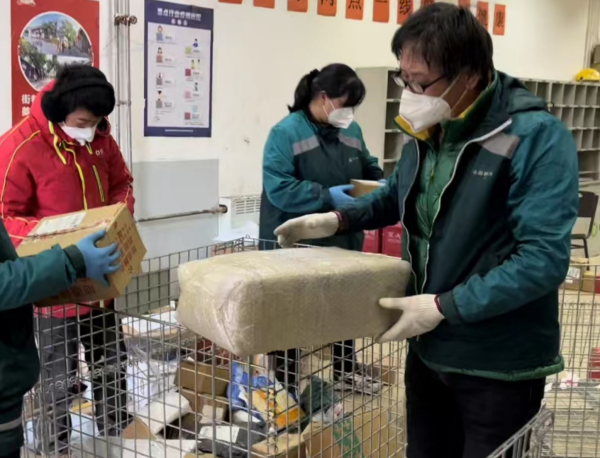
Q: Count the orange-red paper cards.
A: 11